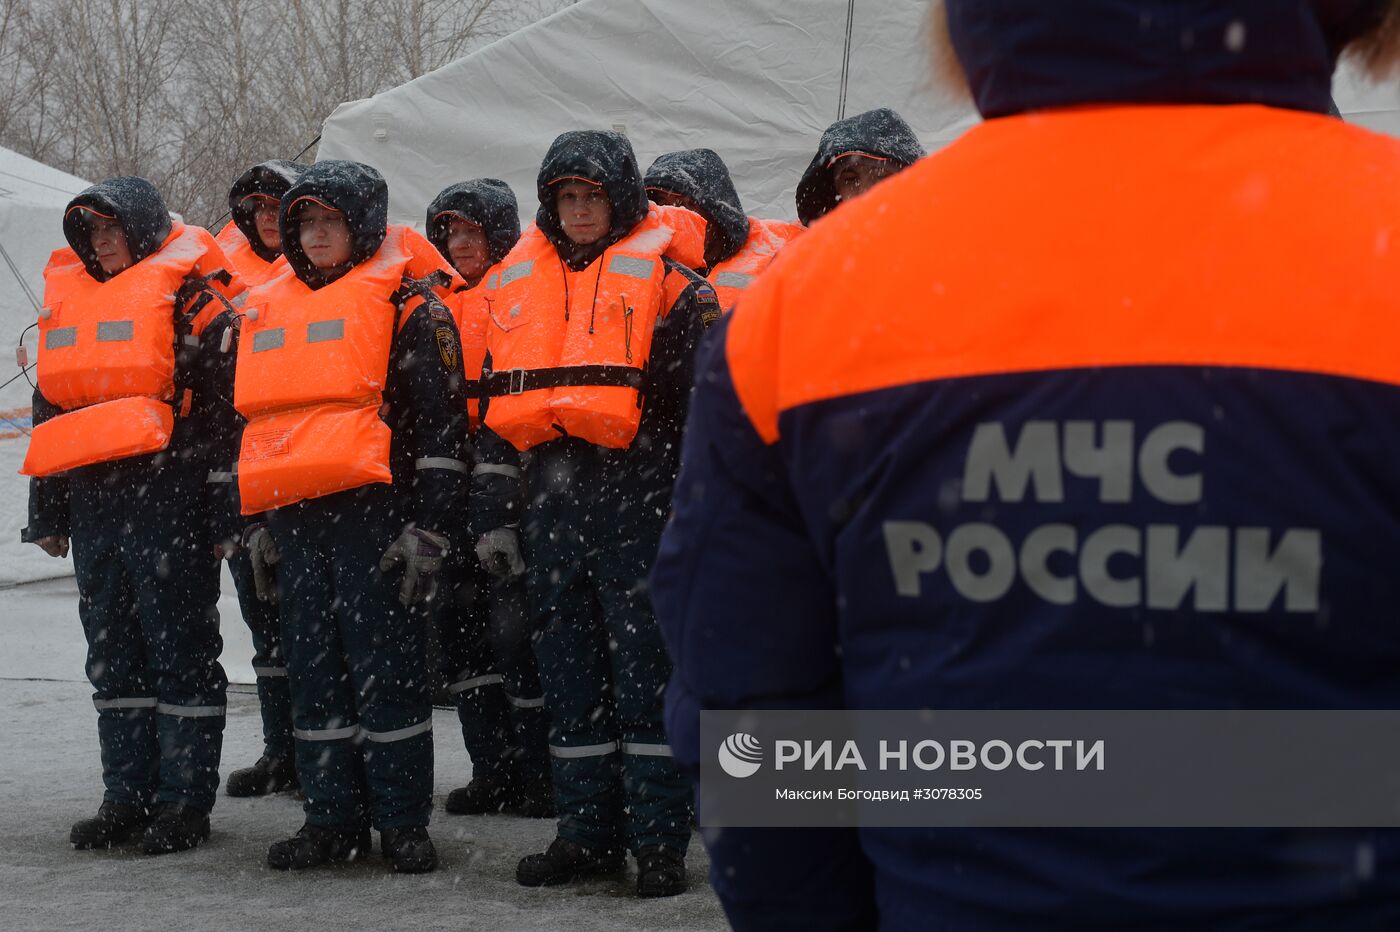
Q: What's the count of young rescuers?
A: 7